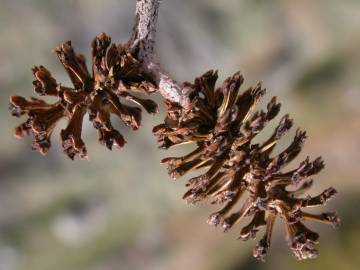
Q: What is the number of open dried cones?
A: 2